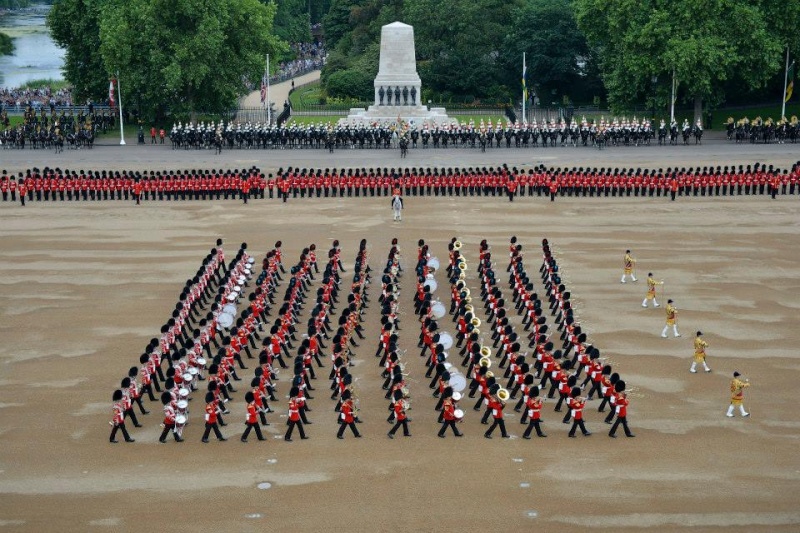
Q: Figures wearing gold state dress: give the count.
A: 5